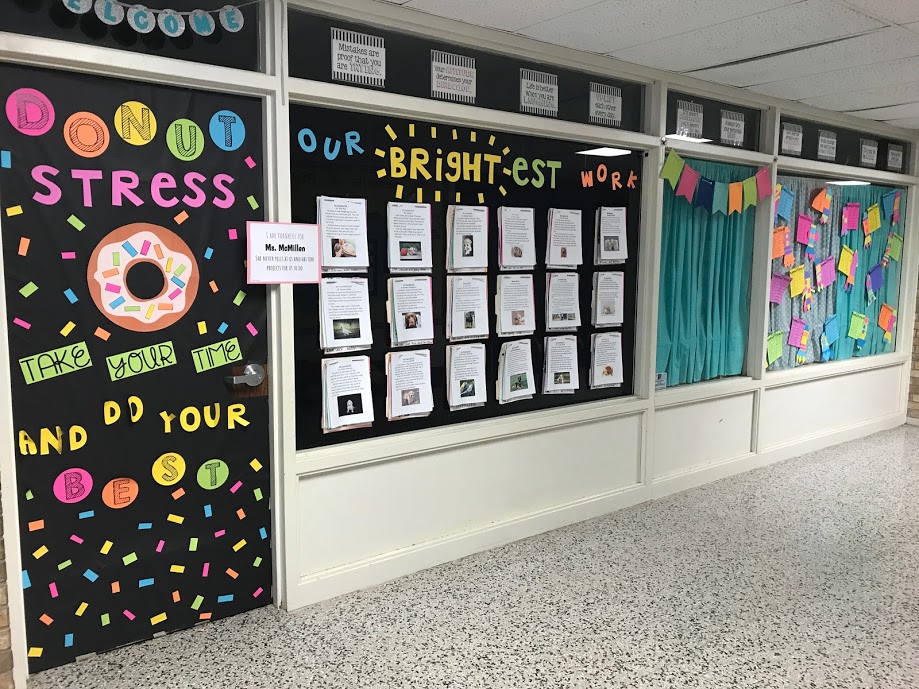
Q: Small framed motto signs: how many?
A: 10